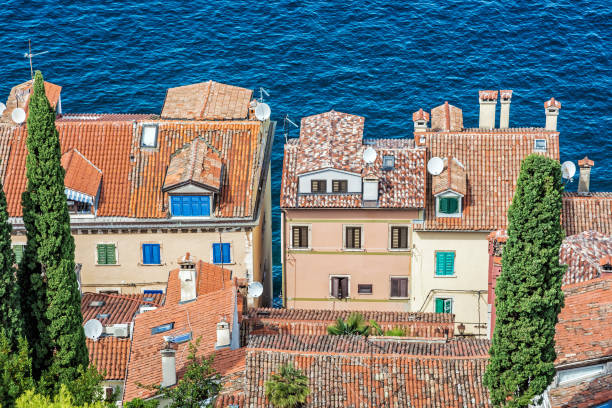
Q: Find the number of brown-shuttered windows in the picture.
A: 7